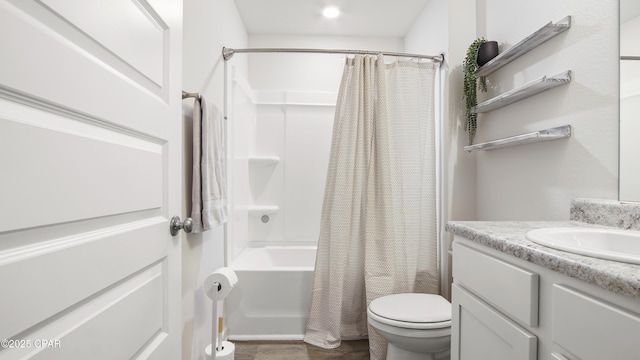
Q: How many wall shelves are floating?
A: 3